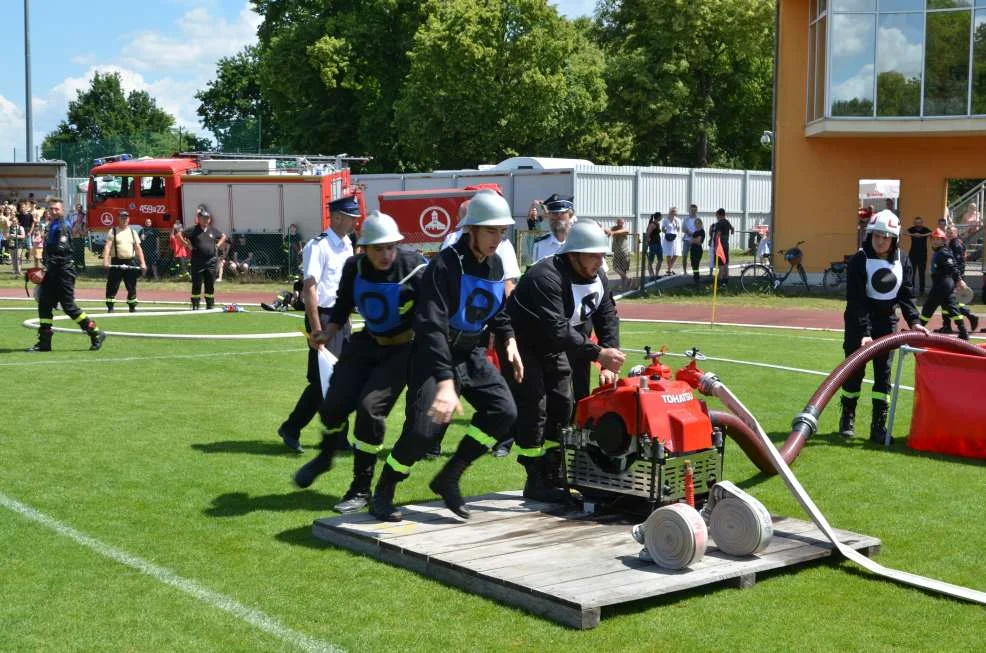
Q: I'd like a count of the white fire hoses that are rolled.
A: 2